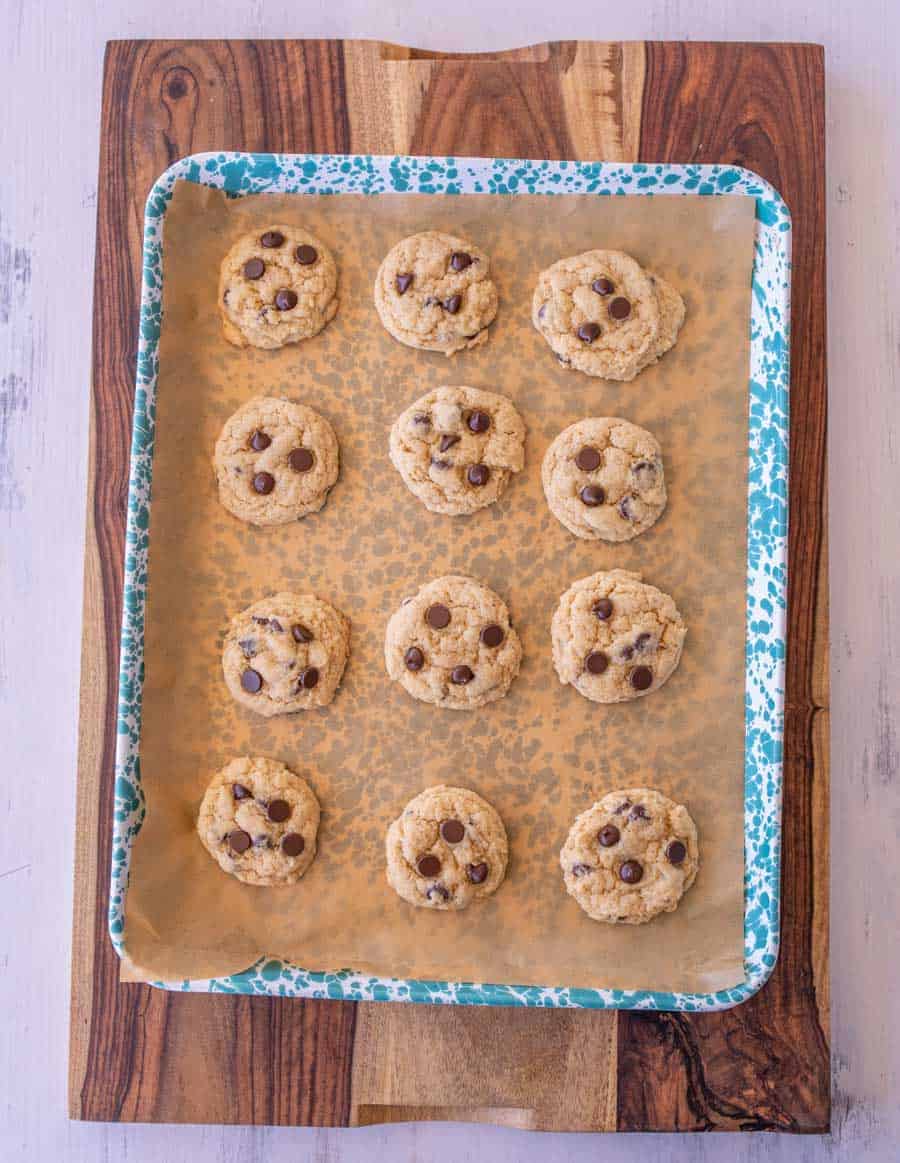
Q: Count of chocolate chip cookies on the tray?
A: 12